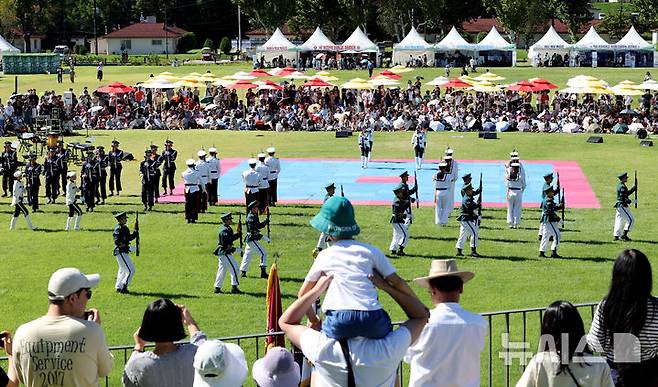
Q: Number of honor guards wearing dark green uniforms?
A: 11